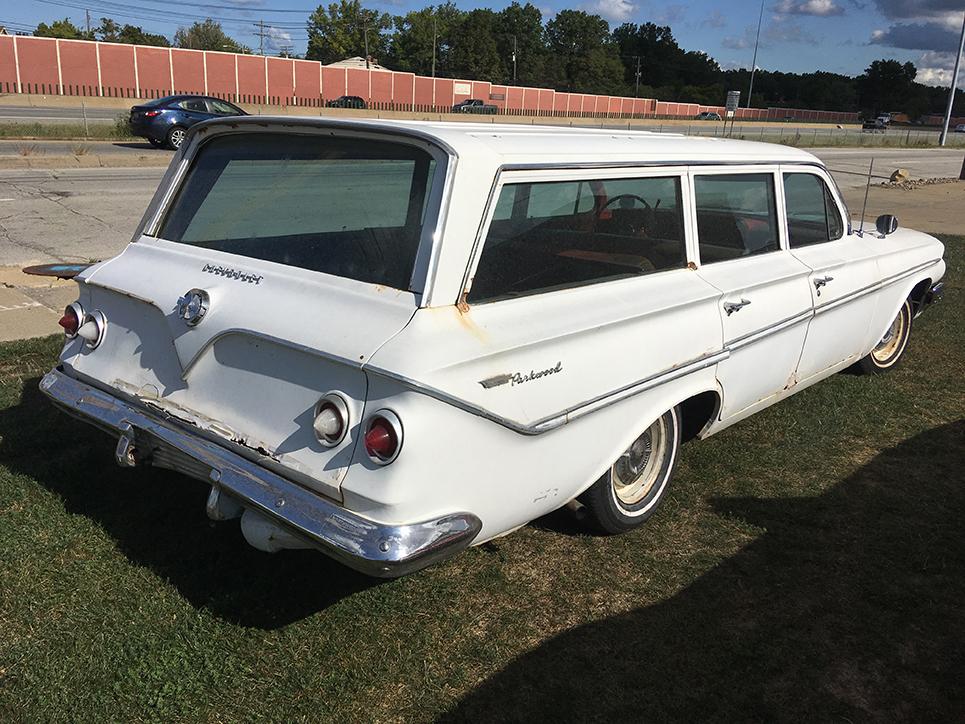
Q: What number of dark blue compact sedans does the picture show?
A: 1